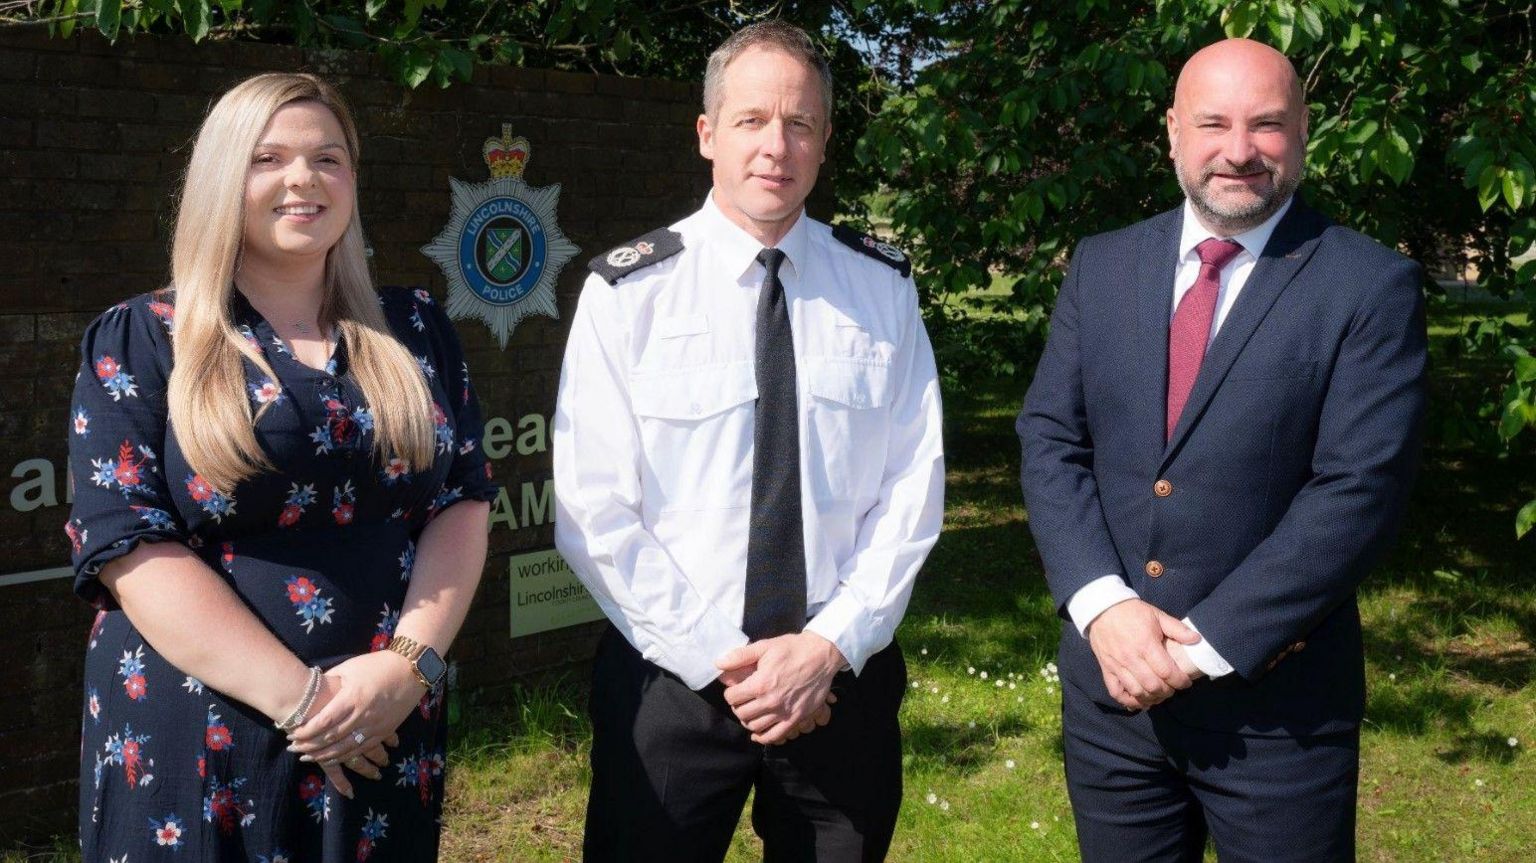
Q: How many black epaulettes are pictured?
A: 2